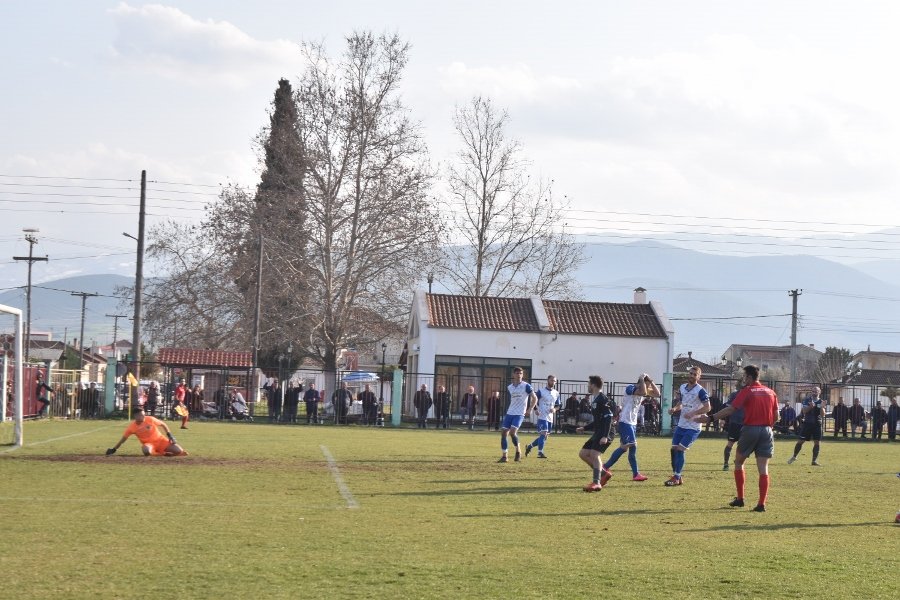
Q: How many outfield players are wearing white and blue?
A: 4